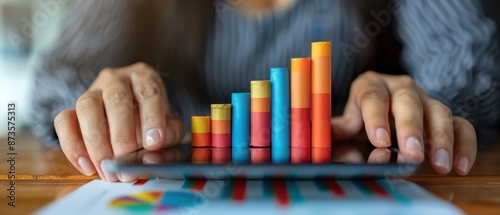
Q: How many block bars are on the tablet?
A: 7